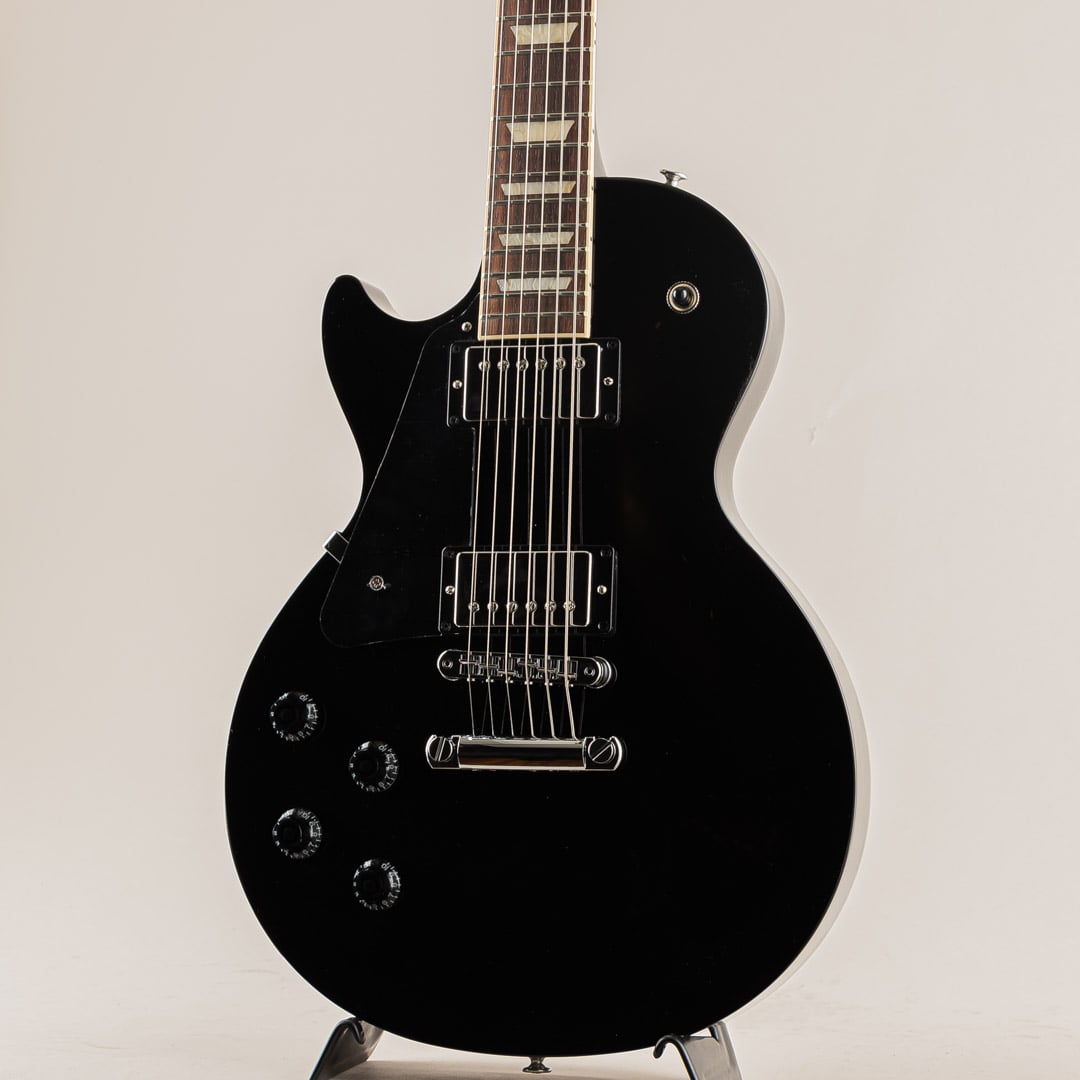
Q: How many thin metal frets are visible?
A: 12